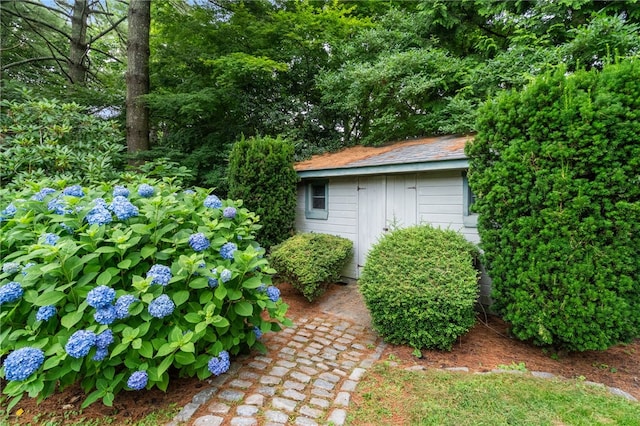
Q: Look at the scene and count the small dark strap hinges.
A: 3